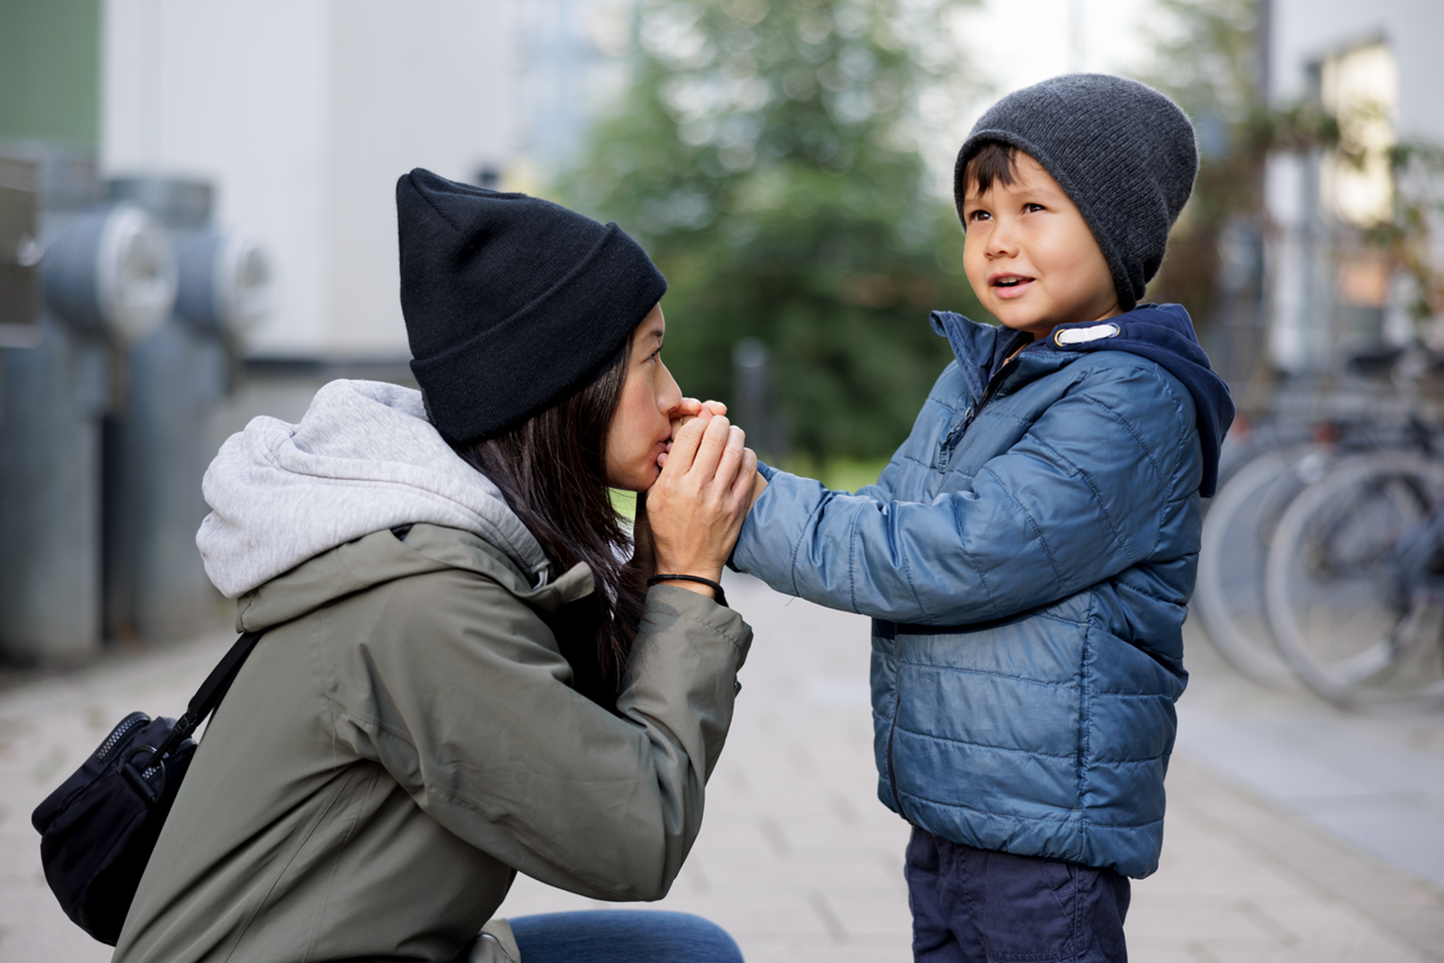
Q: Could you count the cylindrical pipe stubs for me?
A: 2